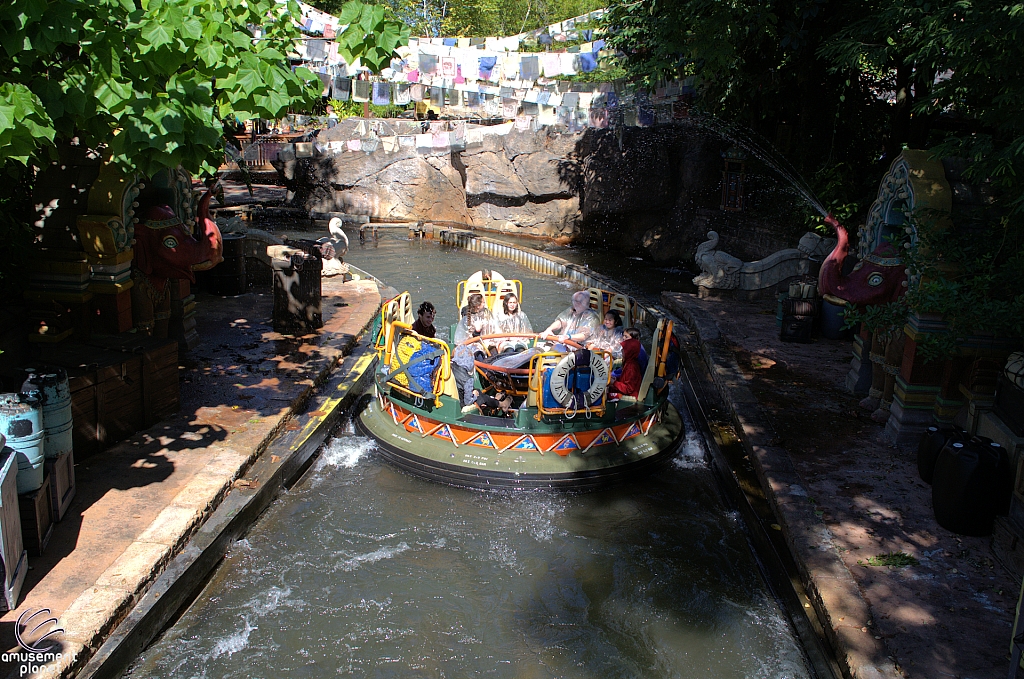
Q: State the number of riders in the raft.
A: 8